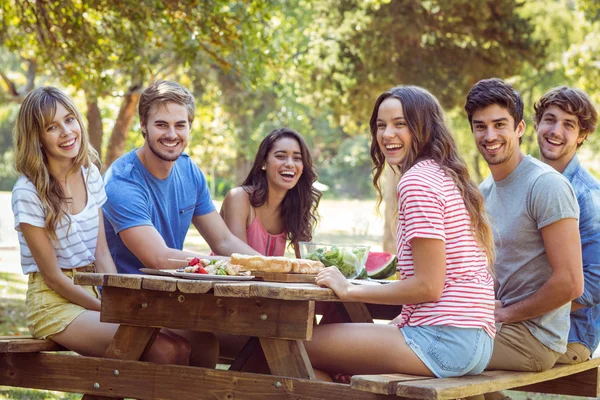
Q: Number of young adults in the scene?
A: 6